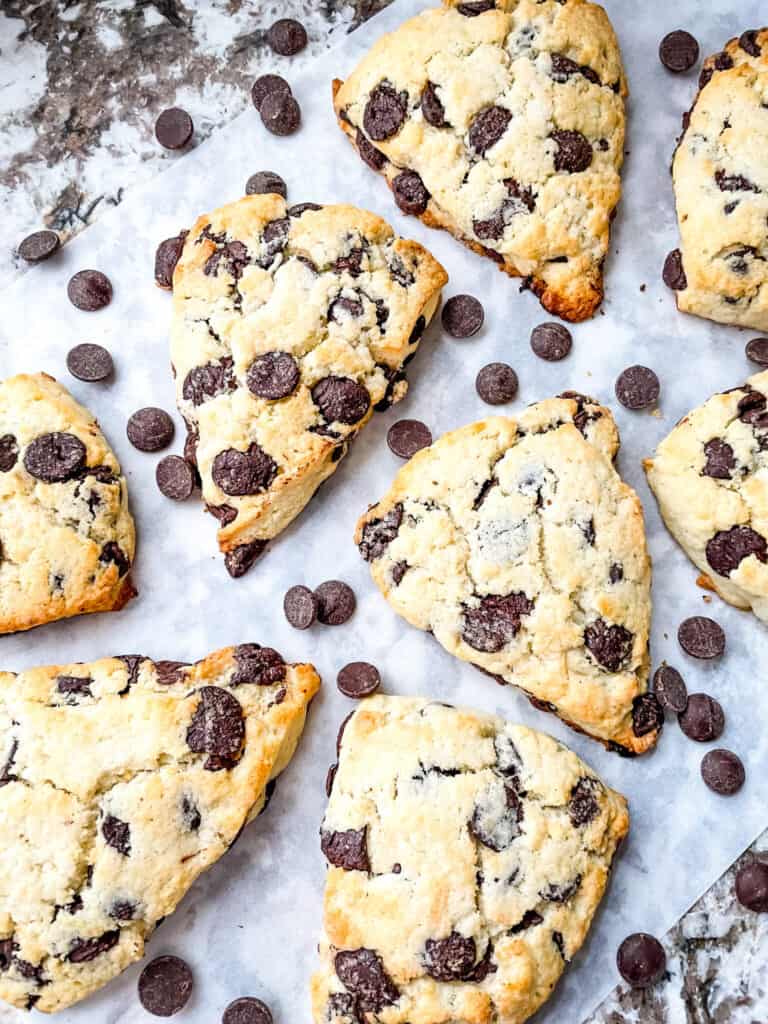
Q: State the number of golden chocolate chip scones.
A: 8